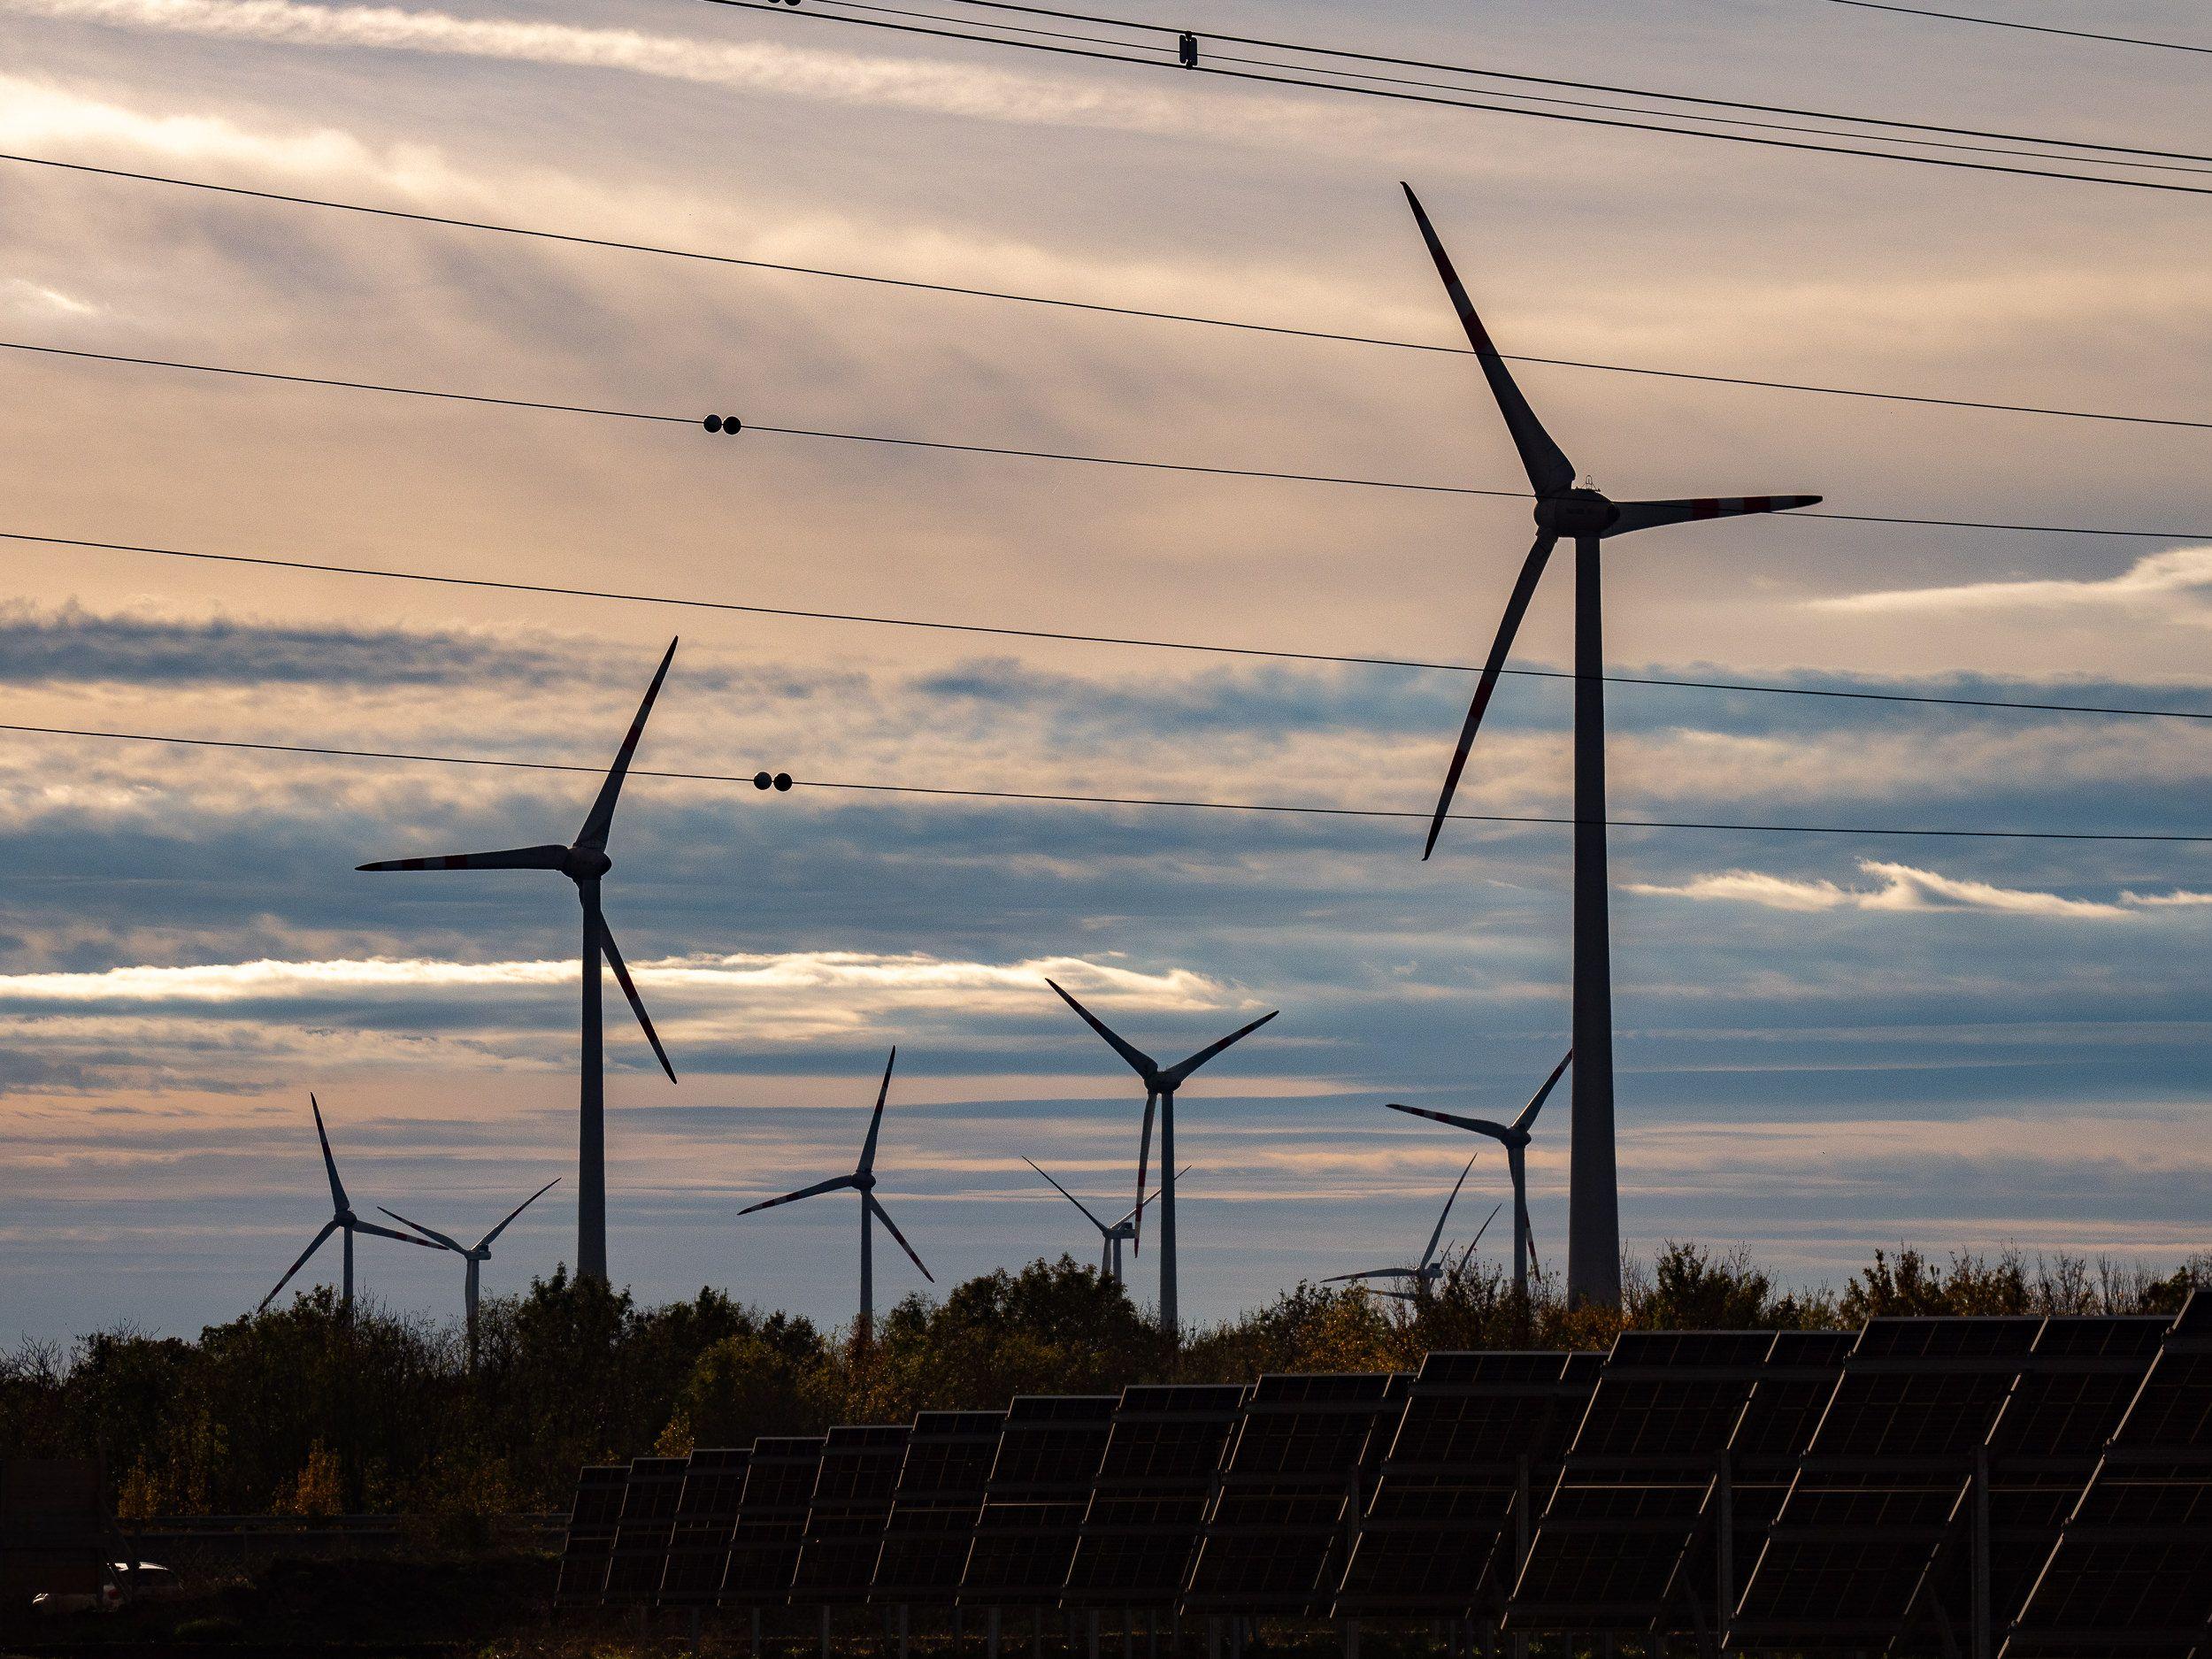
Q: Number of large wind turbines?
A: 2